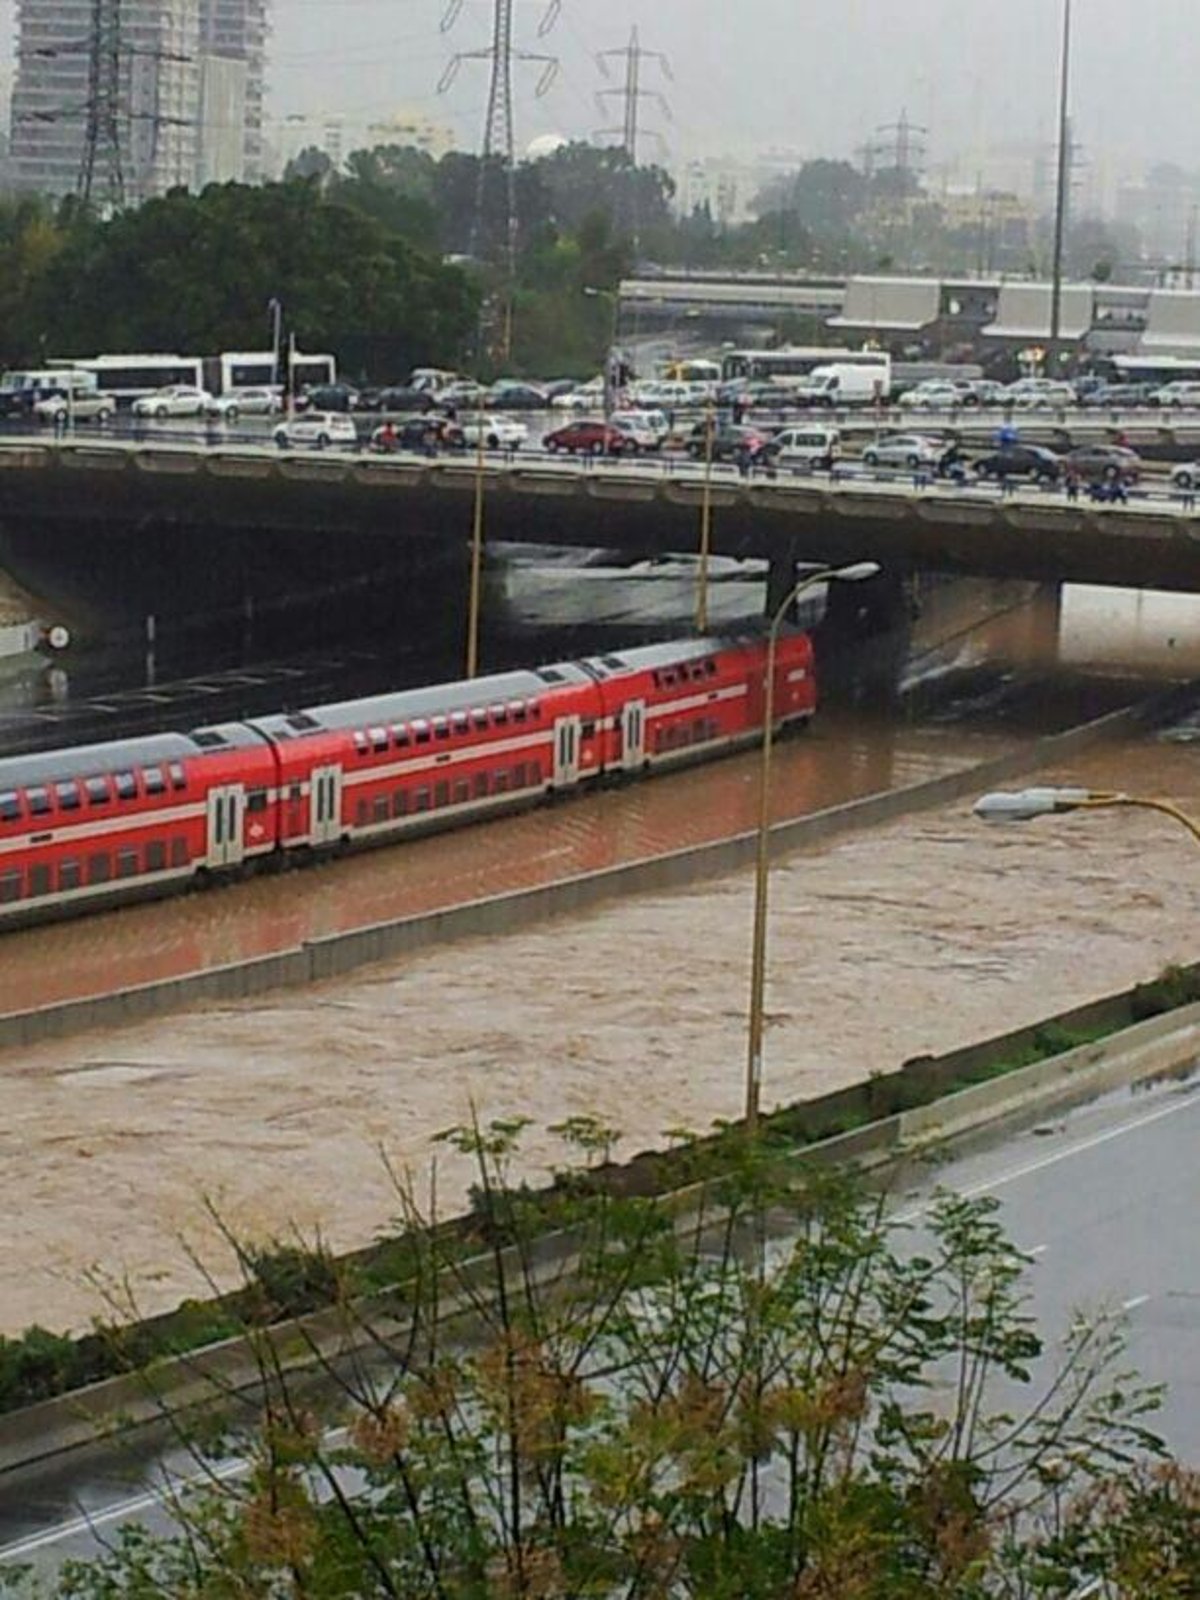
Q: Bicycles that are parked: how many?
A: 0